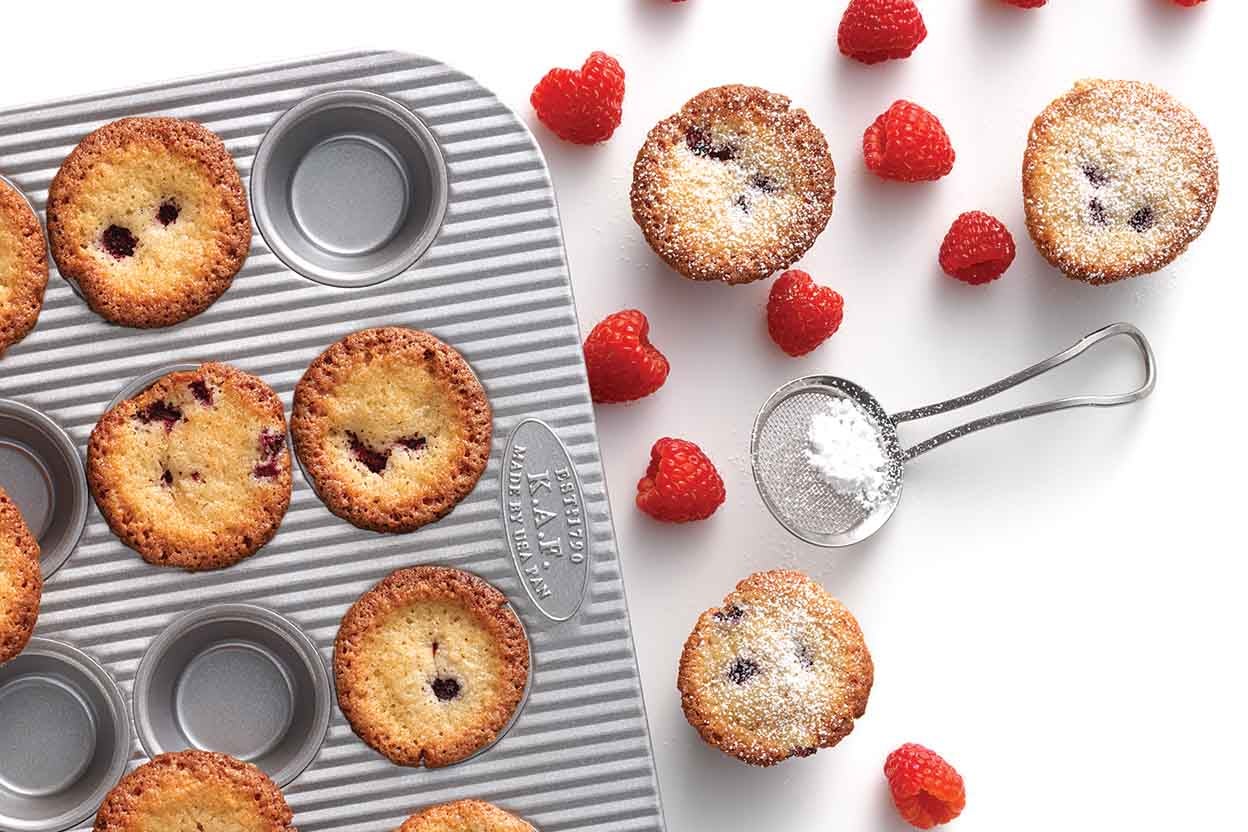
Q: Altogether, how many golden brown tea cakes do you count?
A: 11